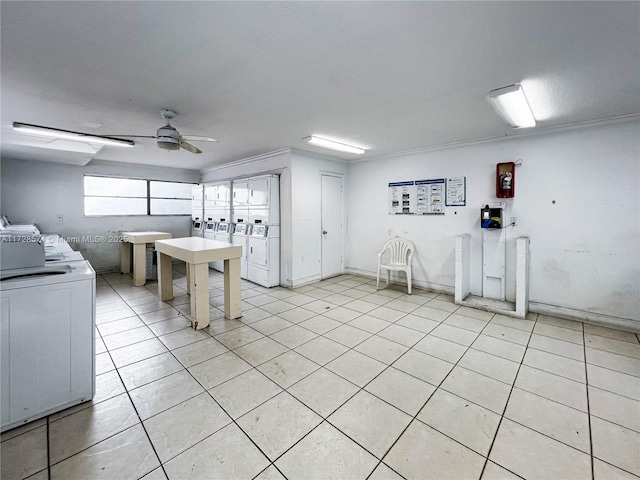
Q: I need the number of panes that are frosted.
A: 4